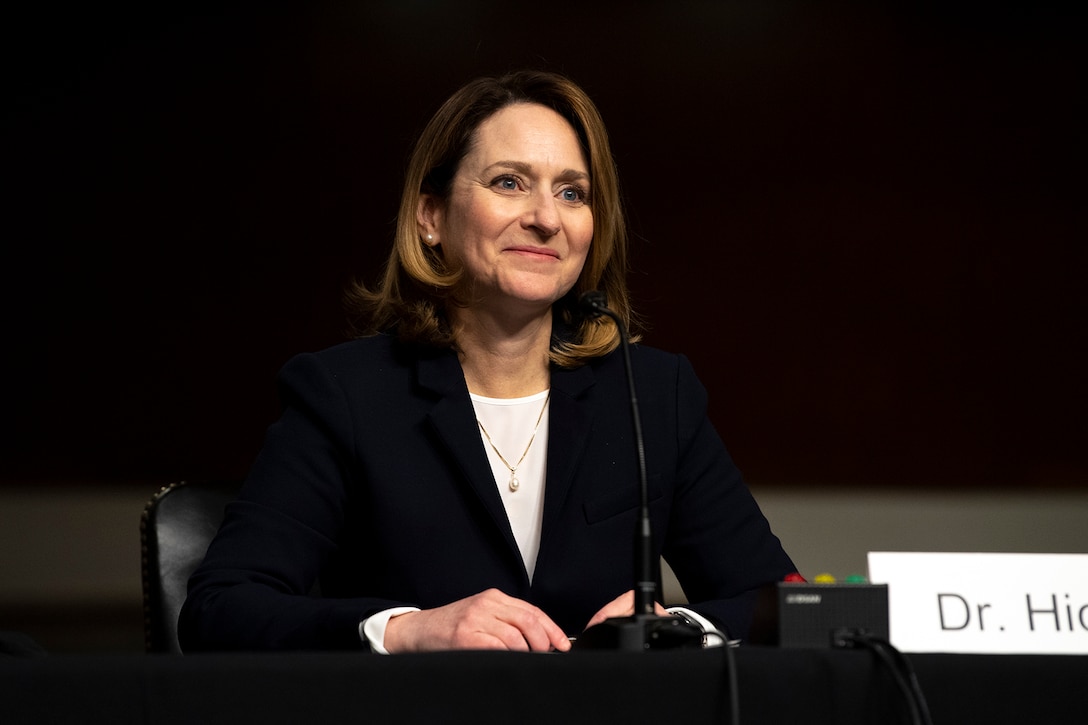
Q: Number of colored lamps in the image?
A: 3